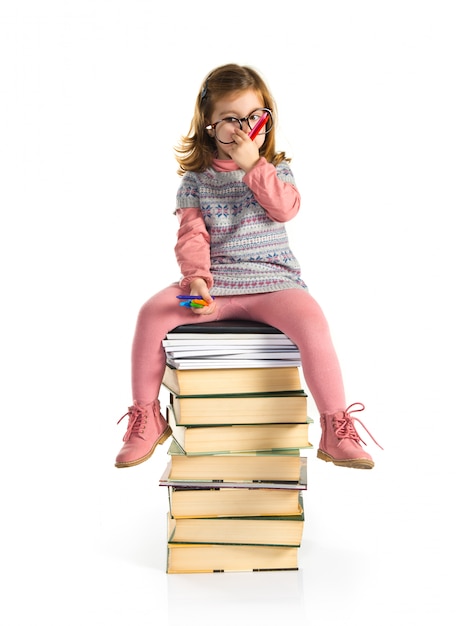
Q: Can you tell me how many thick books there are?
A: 7